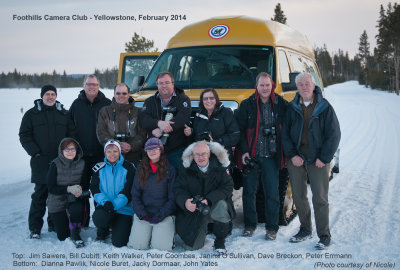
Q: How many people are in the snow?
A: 11